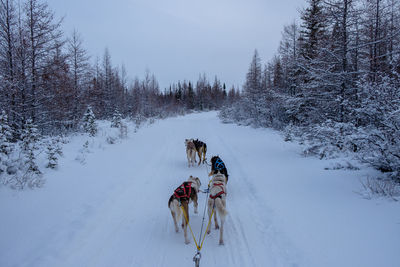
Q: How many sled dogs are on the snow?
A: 5